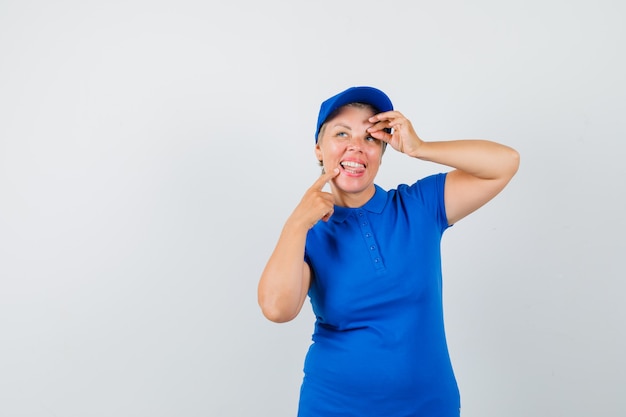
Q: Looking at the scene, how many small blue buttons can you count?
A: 5